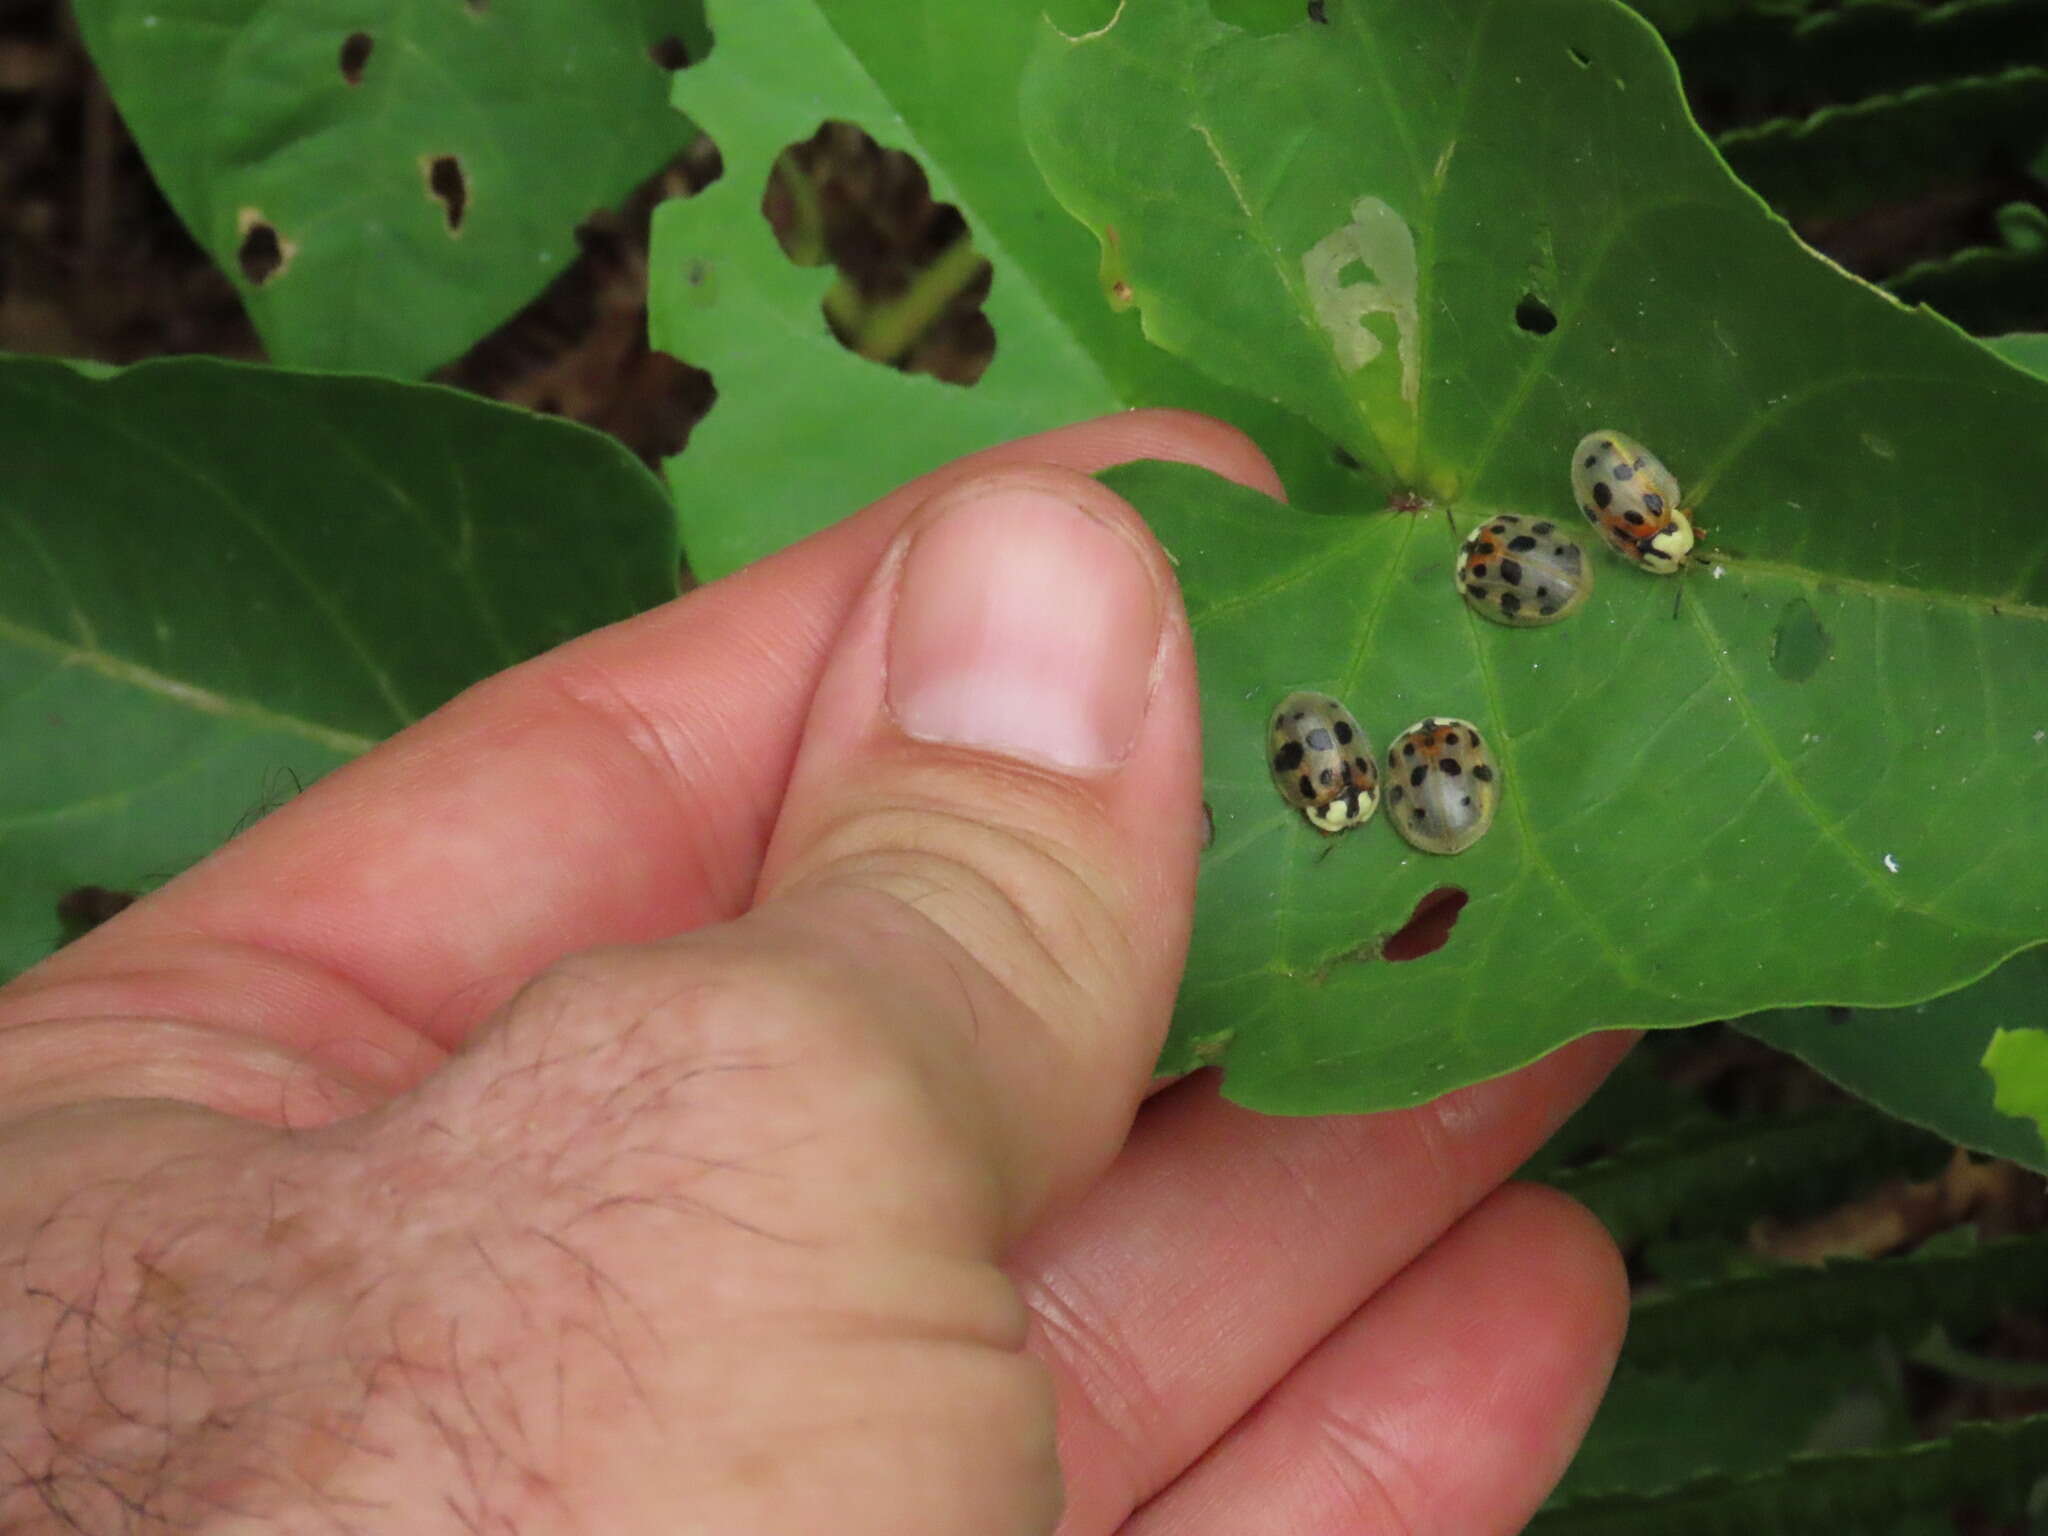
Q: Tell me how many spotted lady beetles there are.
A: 4